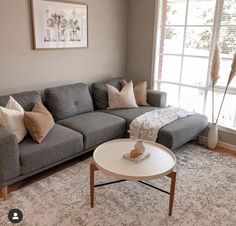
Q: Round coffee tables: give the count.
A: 1